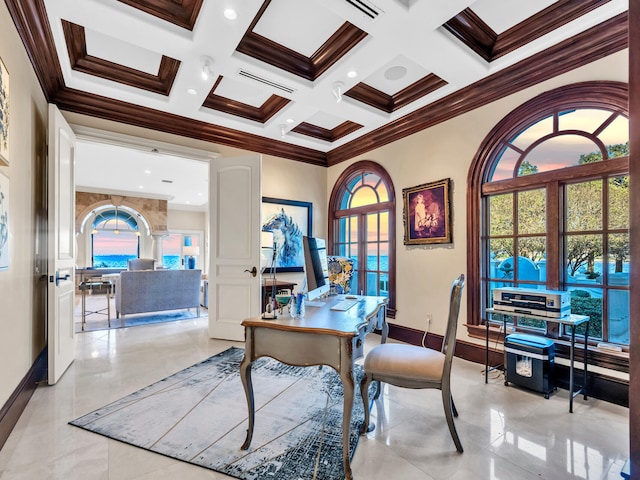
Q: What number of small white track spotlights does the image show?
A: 3